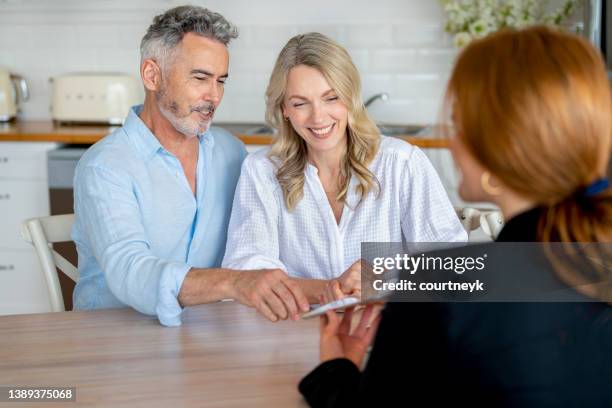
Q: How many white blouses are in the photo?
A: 1